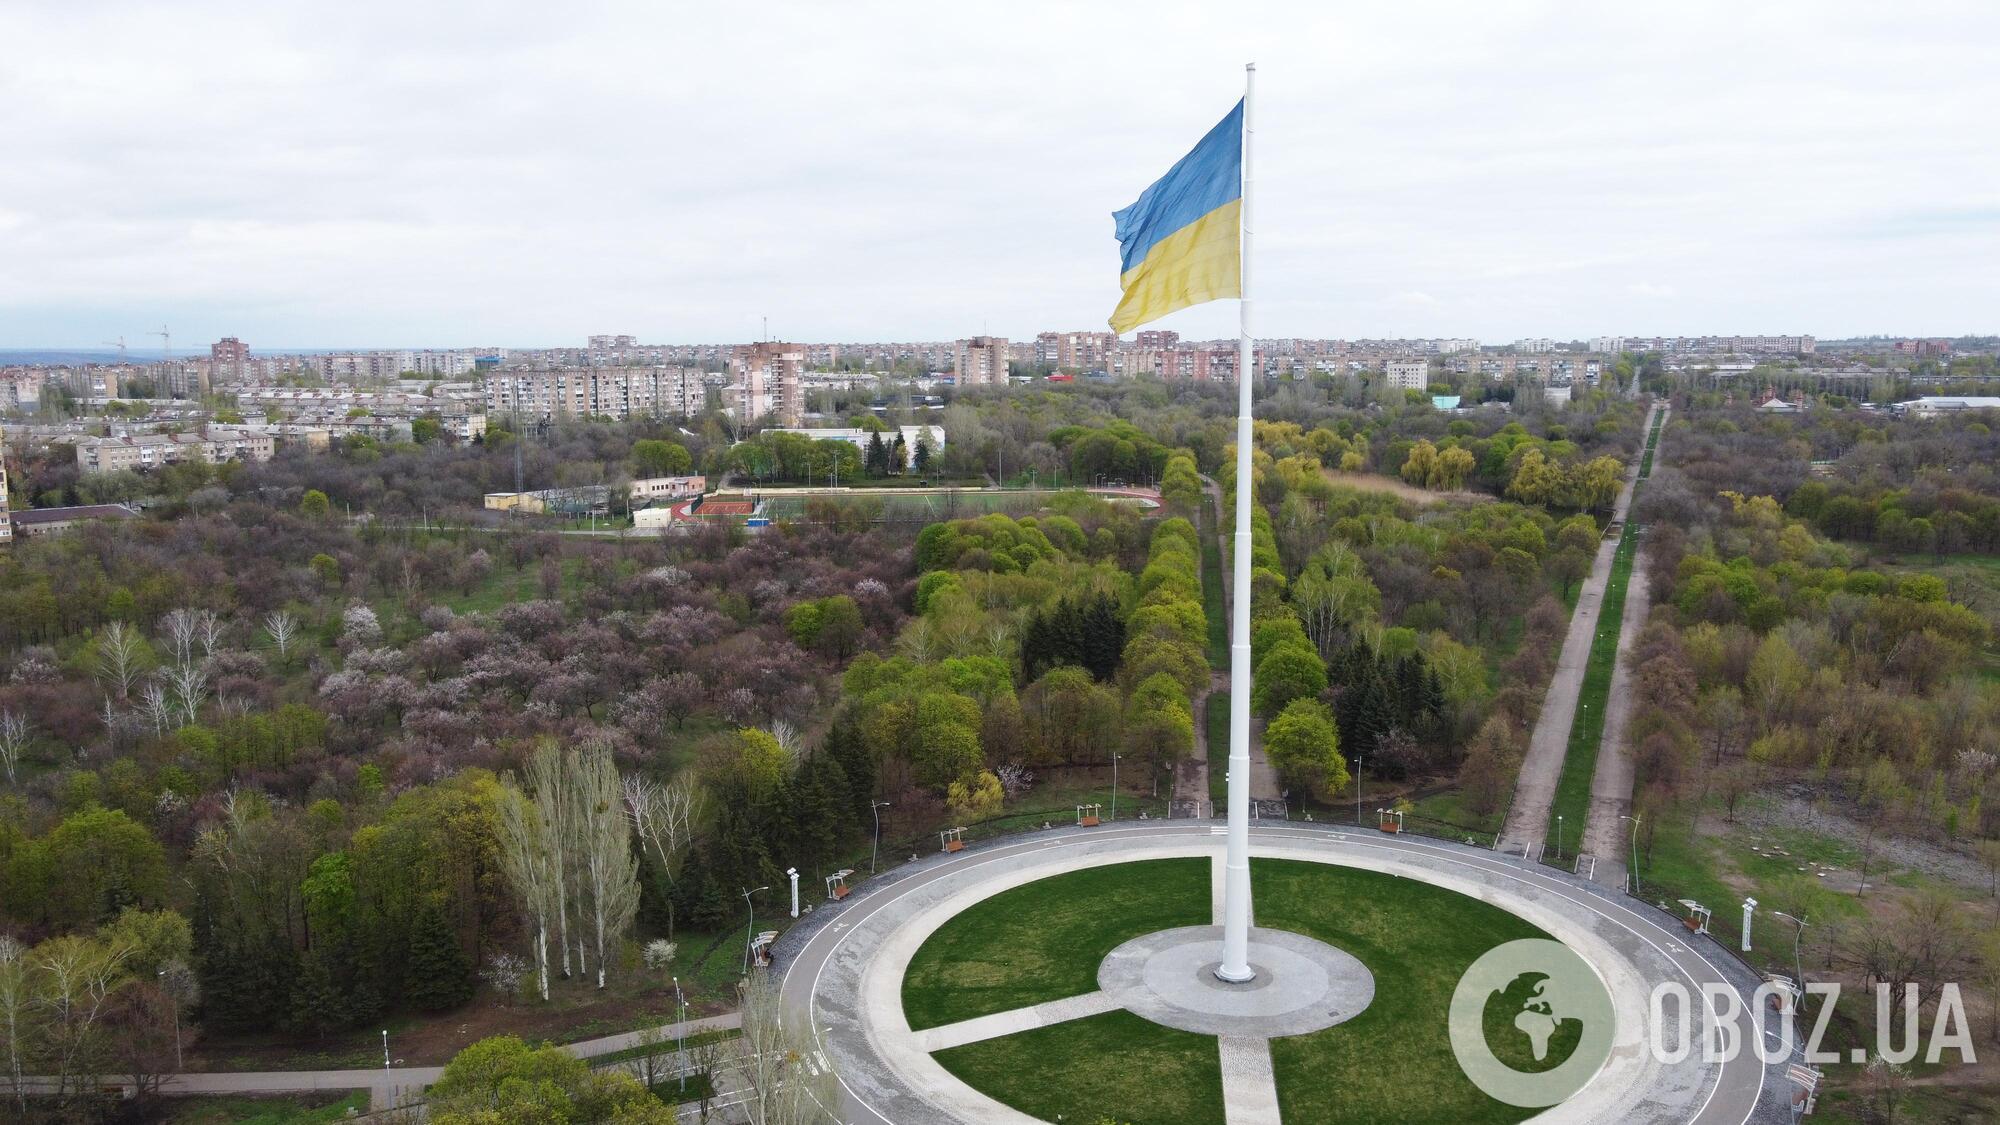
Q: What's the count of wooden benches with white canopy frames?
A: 8